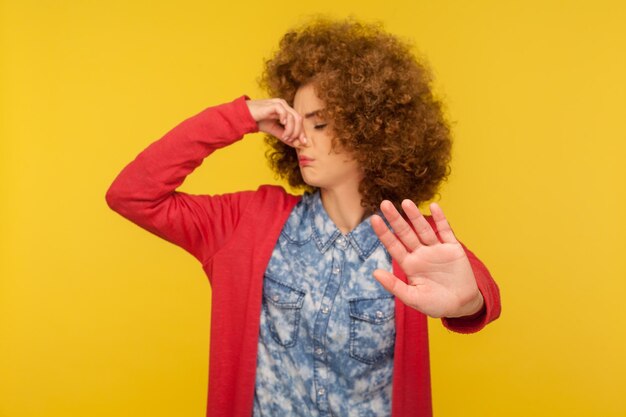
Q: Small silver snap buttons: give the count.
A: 7